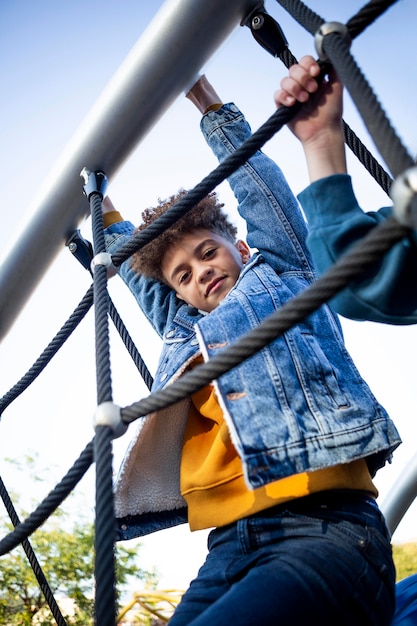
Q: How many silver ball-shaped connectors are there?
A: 4